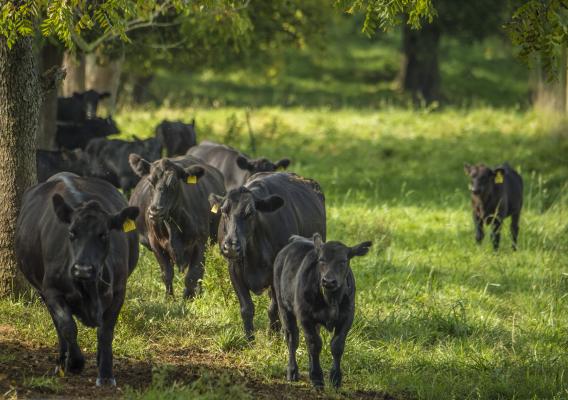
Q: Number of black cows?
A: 11